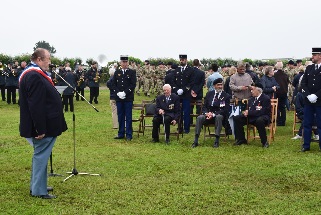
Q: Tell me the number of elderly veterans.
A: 3